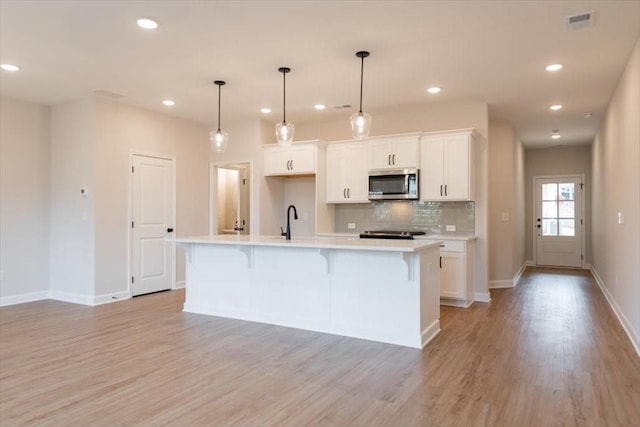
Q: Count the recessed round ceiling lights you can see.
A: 9